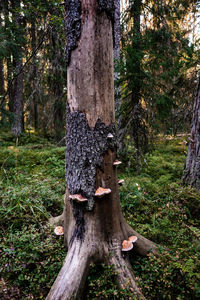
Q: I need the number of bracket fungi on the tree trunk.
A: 8